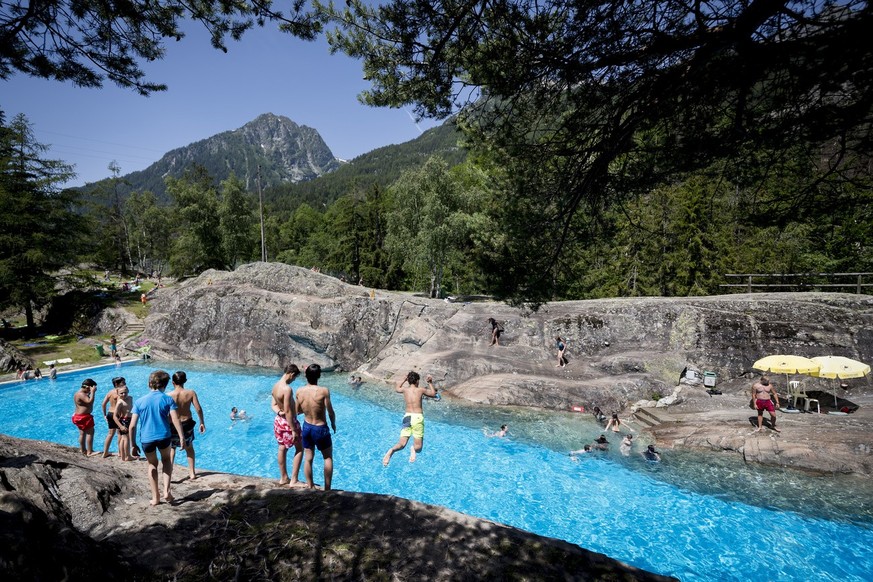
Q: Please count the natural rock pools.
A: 1